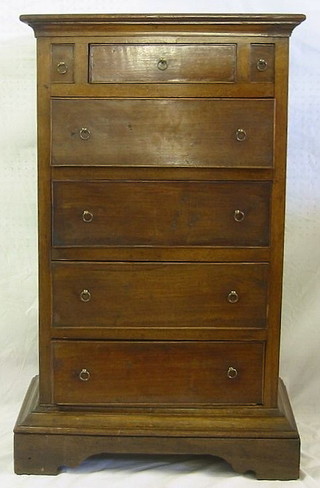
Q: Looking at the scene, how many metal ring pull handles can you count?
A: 11